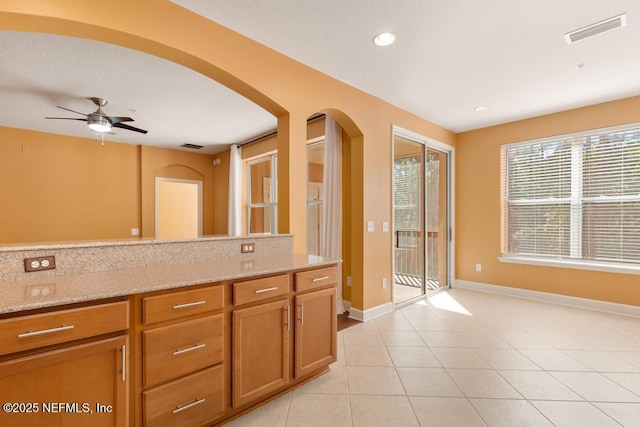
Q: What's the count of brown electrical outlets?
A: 2